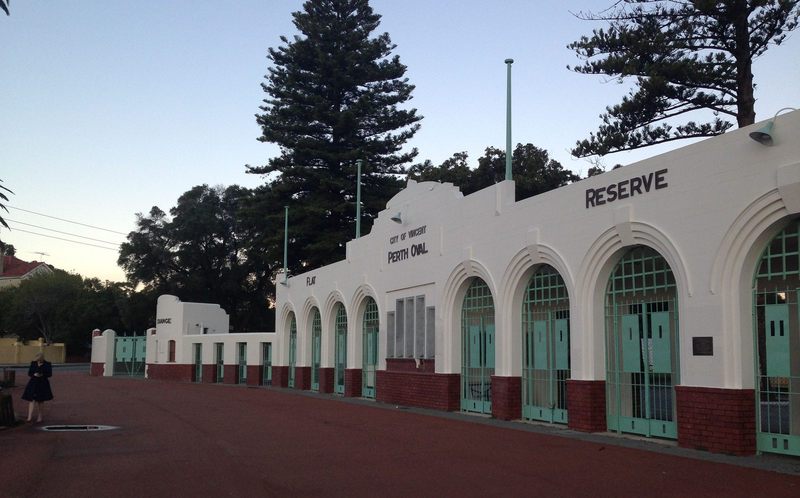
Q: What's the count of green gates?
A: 13